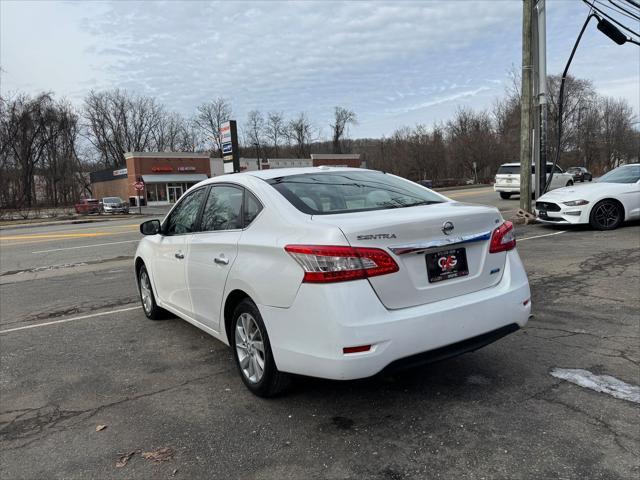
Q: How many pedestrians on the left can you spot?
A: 0